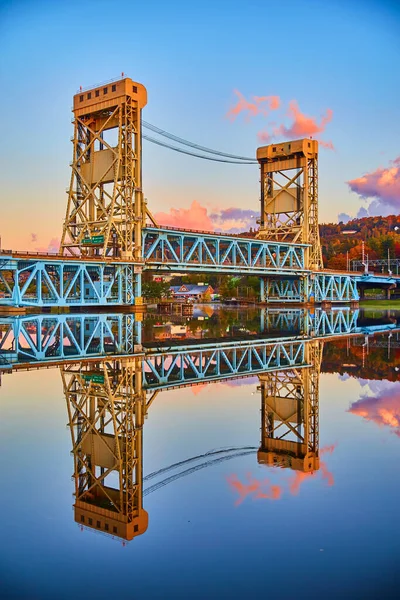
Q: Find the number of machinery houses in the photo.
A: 2